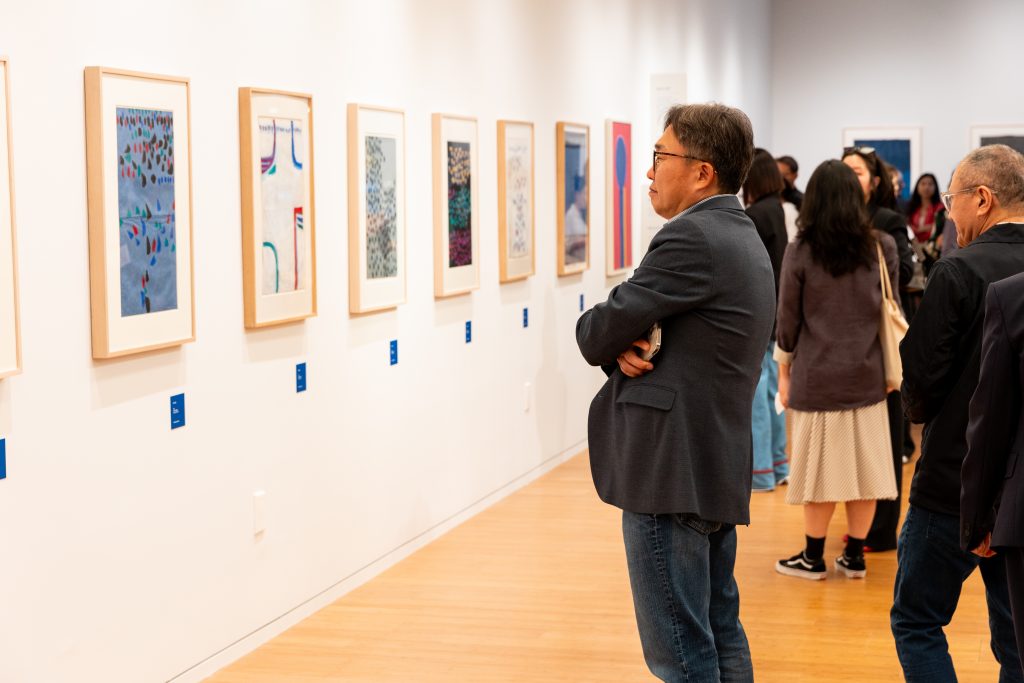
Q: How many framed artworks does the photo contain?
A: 10